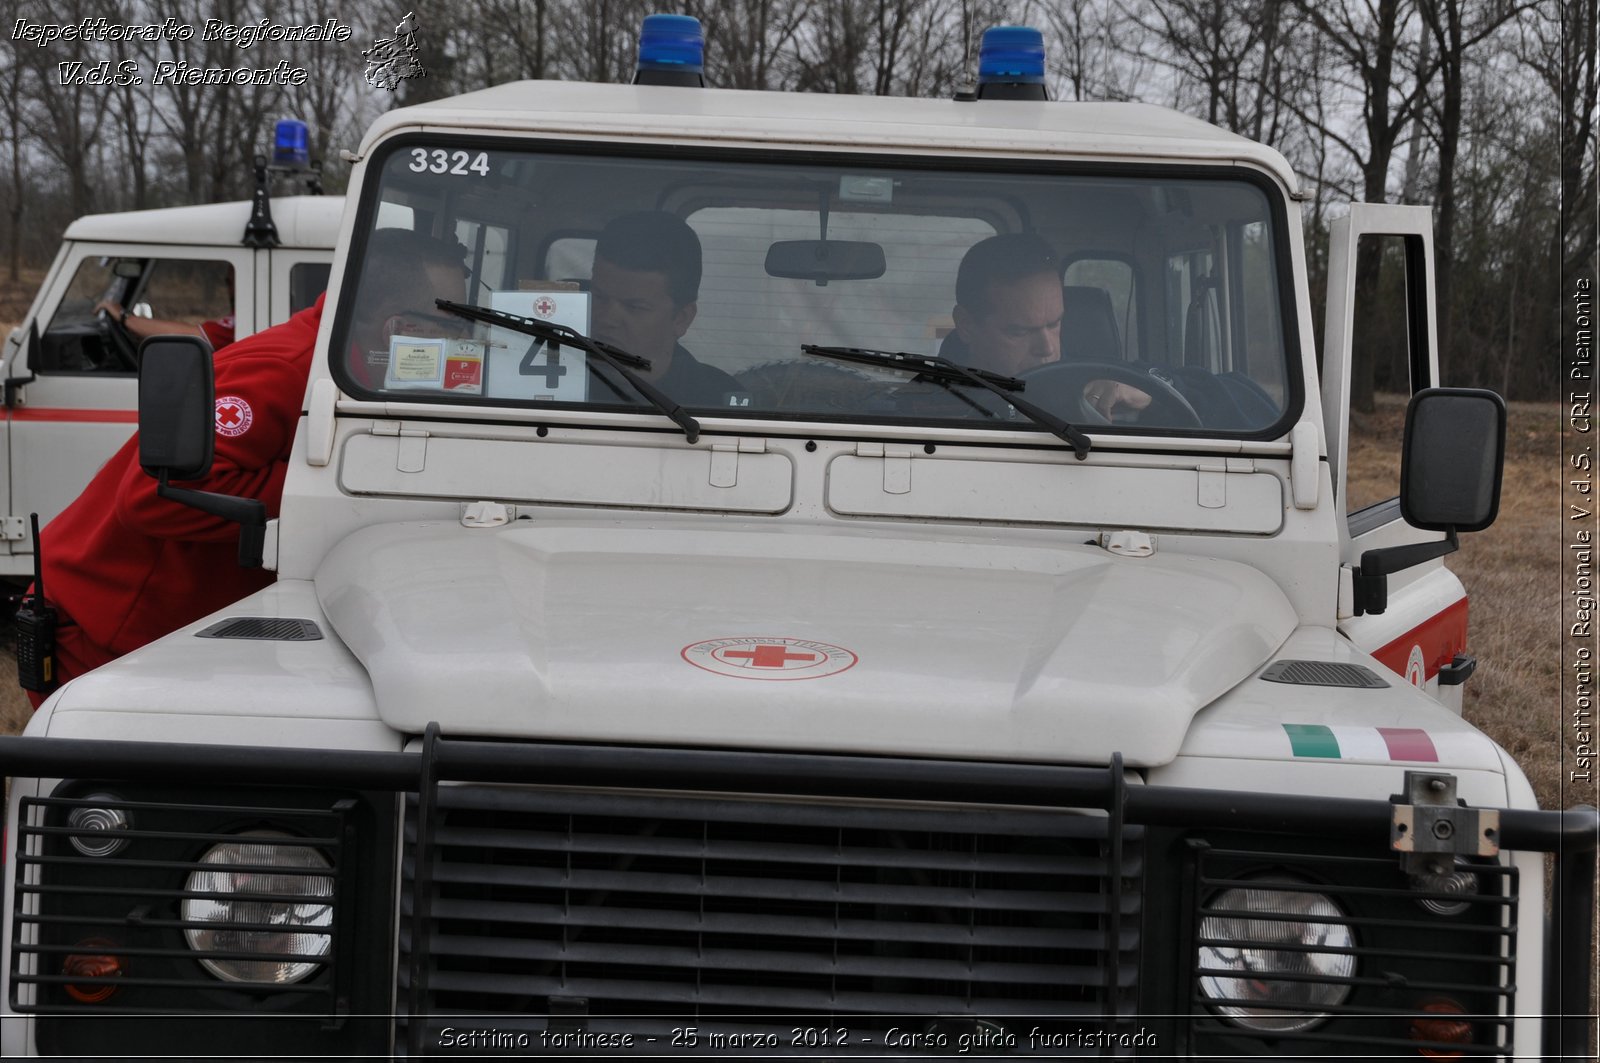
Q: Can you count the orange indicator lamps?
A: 2